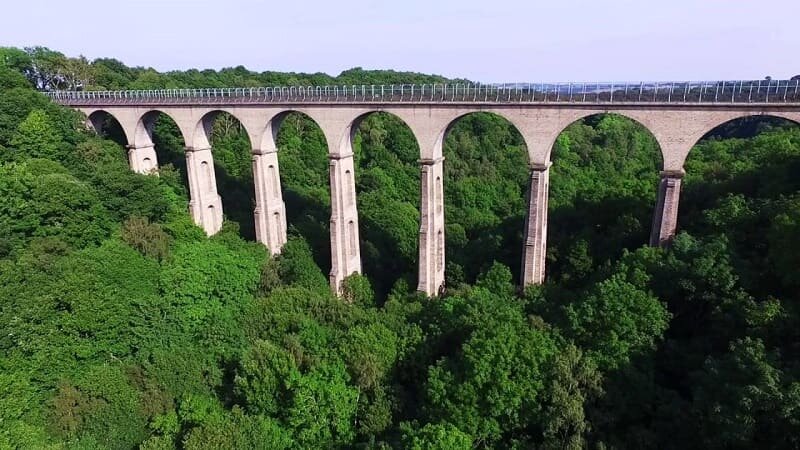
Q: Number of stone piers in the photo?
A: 7